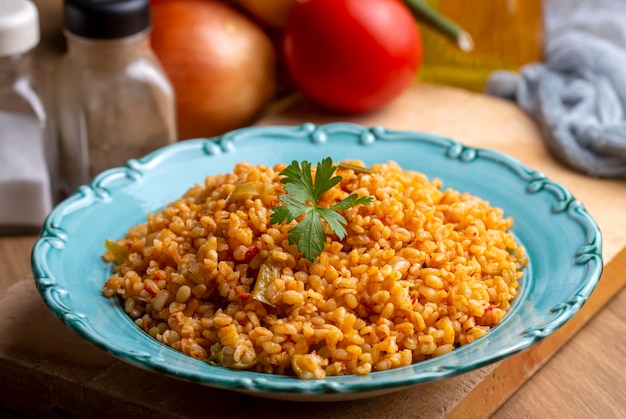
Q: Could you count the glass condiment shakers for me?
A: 2